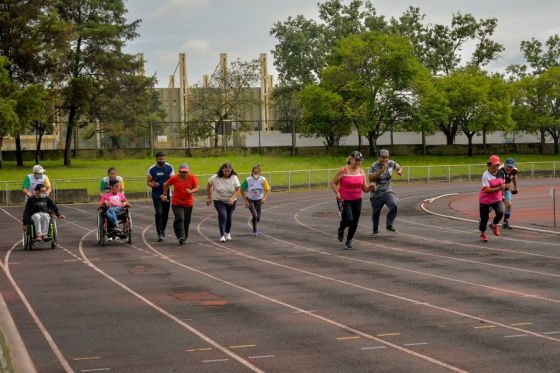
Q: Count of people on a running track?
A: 12